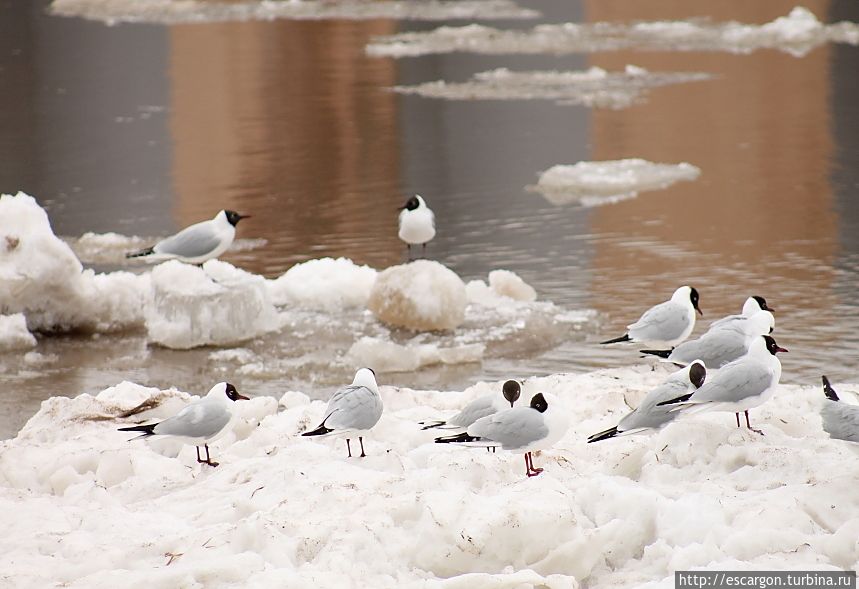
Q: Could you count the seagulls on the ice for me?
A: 12